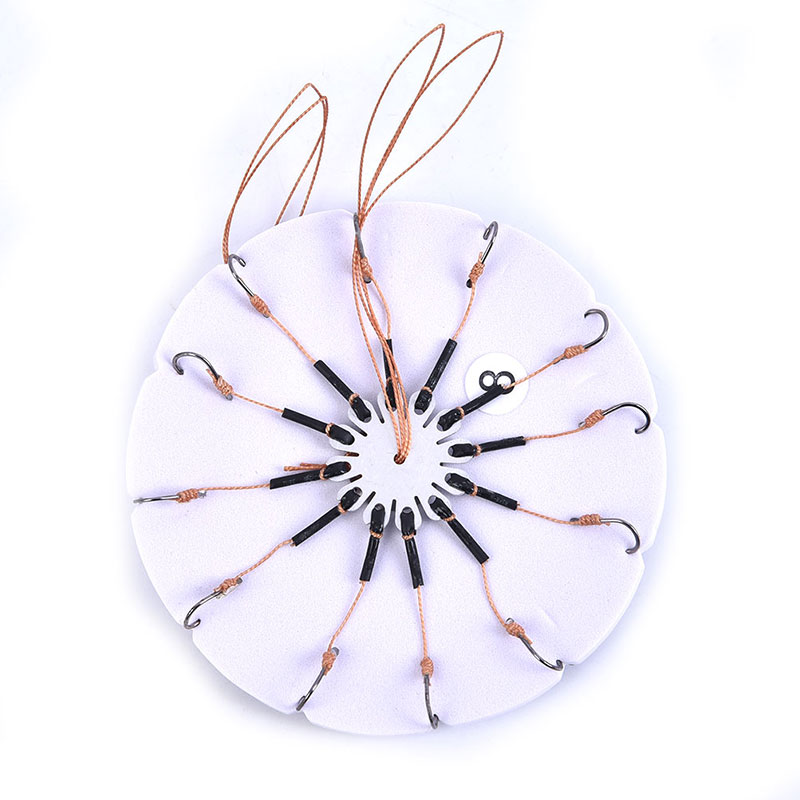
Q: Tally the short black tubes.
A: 12